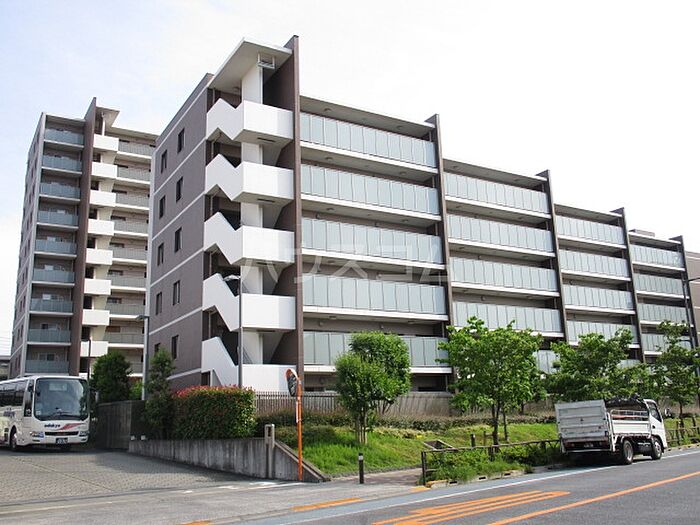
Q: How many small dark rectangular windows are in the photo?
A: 10